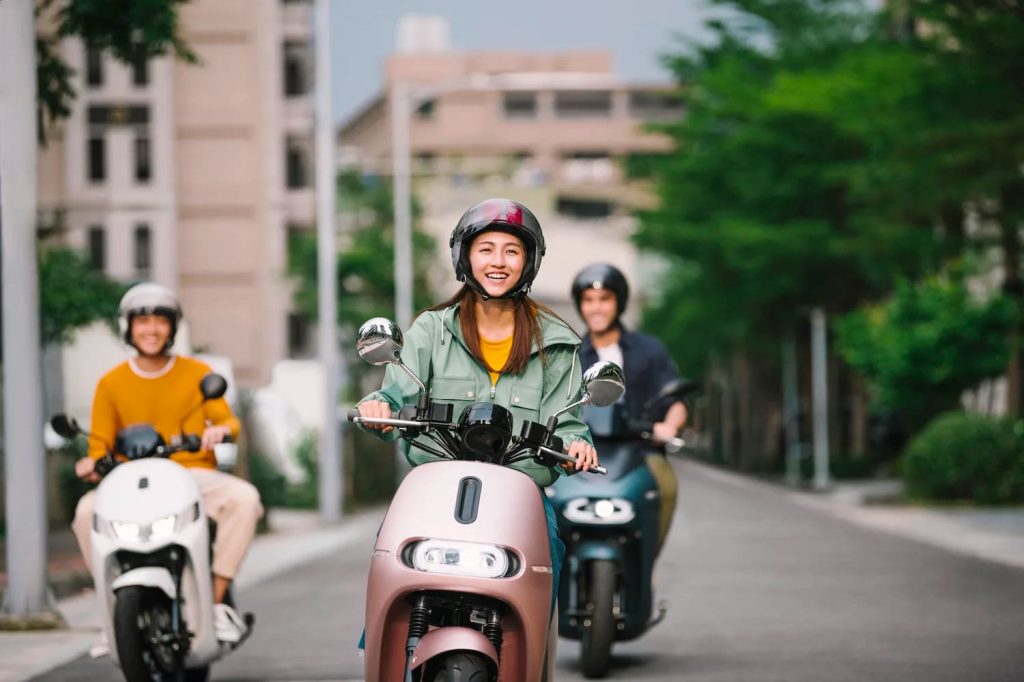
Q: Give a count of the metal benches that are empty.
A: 0